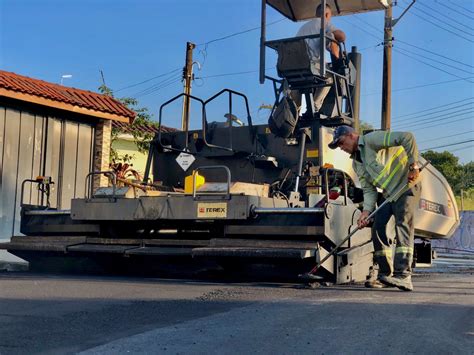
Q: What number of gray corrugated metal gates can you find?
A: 1